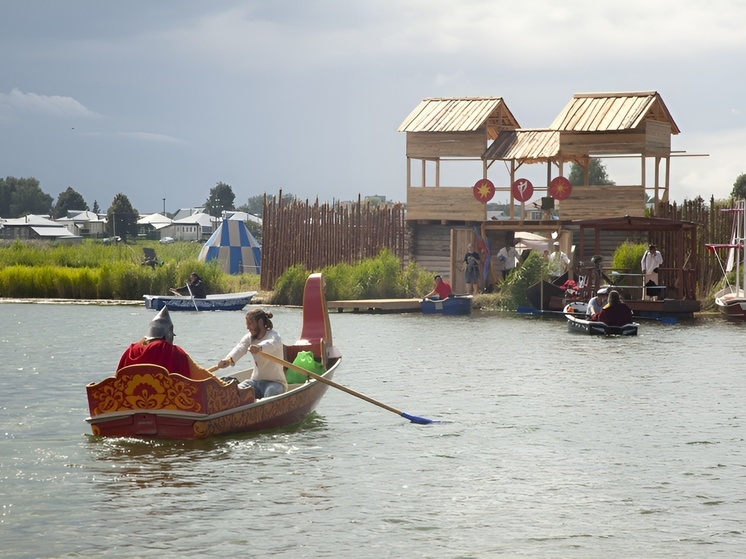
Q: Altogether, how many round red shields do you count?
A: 3